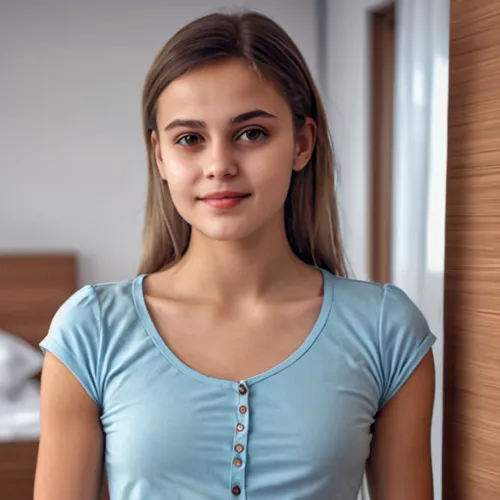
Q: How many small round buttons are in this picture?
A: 6